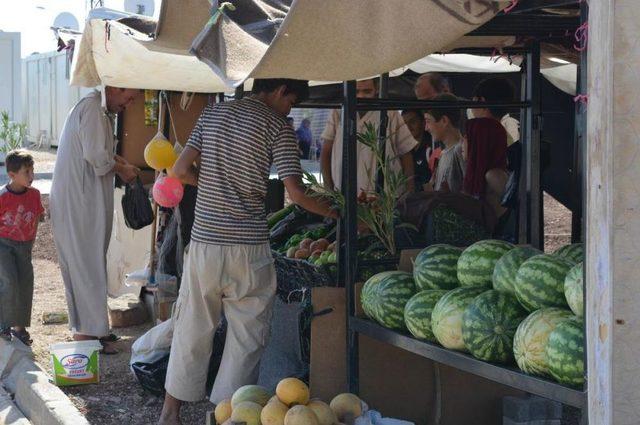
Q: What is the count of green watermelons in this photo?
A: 12